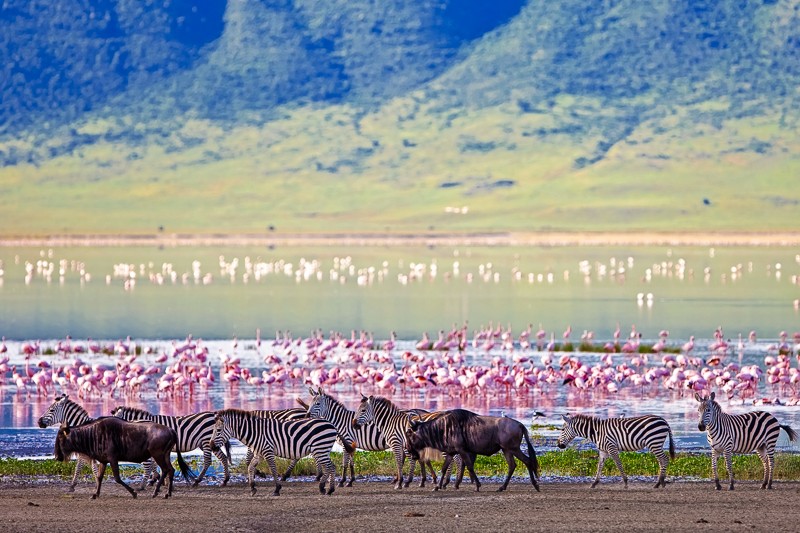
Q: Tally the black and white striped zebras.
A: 8